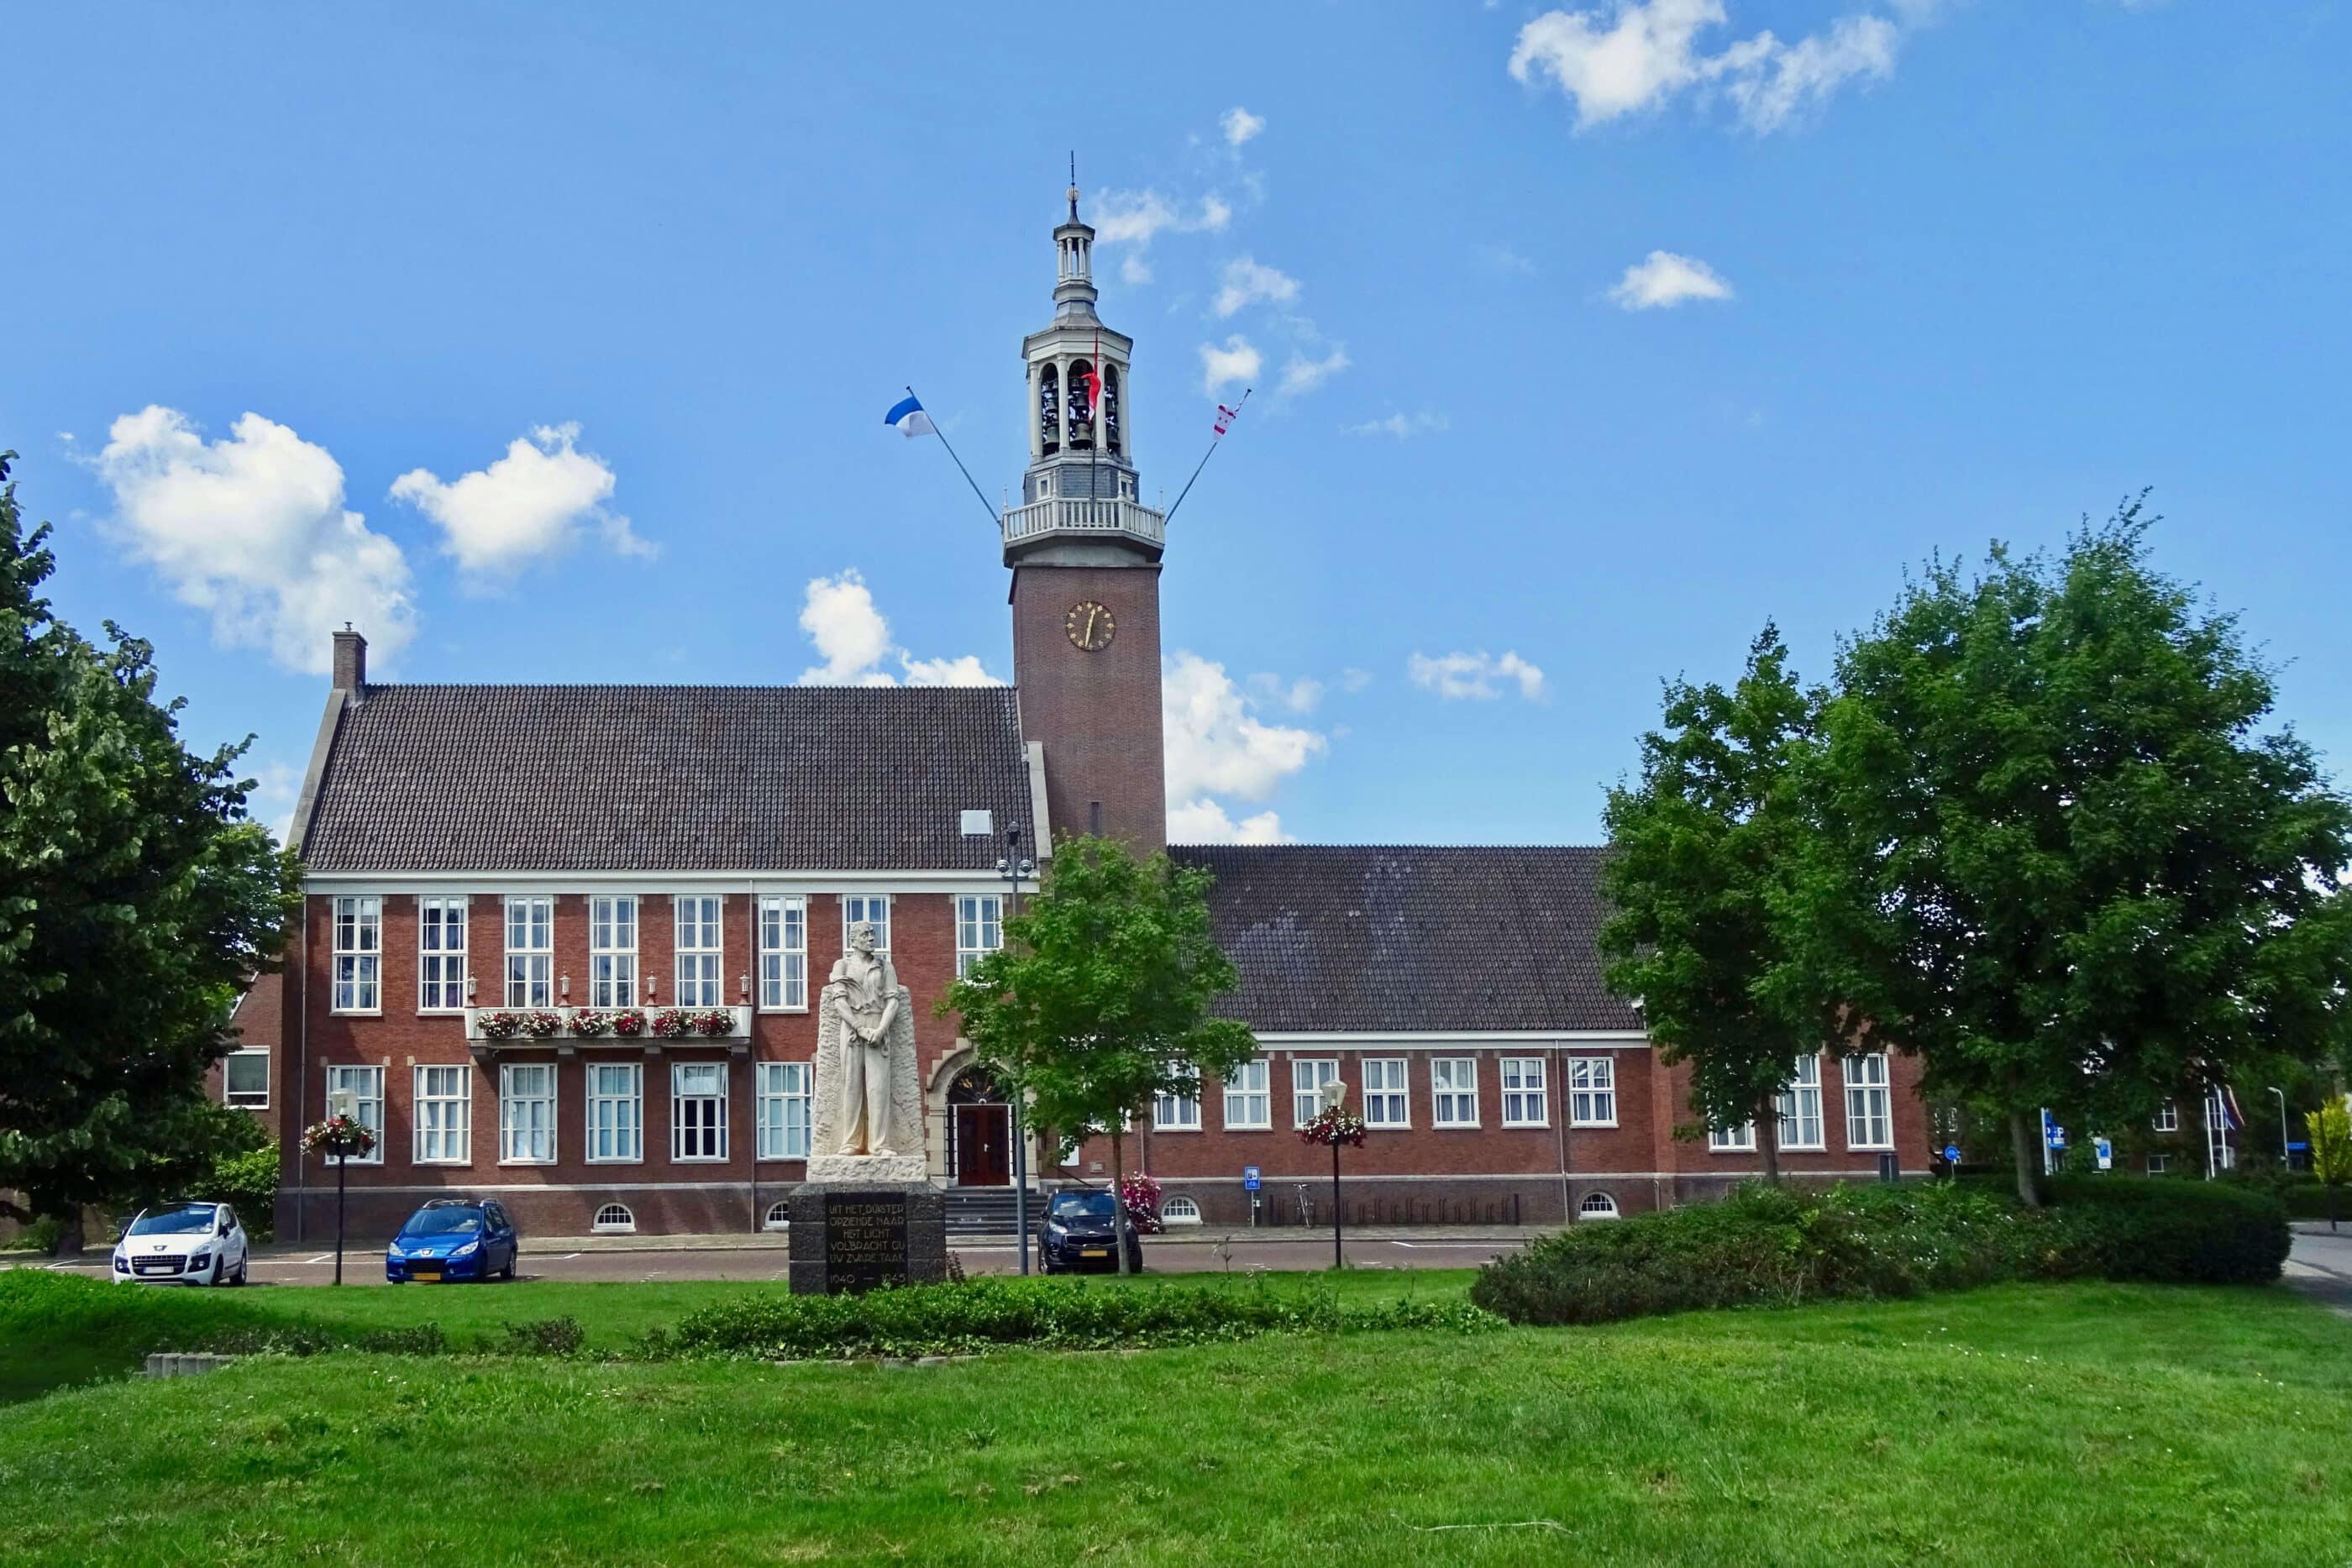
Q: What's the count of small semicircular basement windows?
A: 4